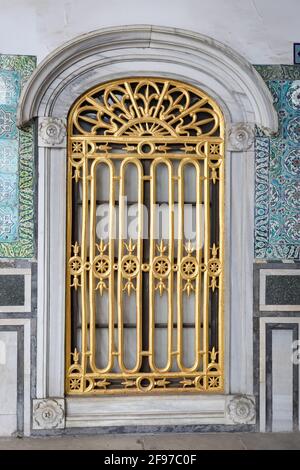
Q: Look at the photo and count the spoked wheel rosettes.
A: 6